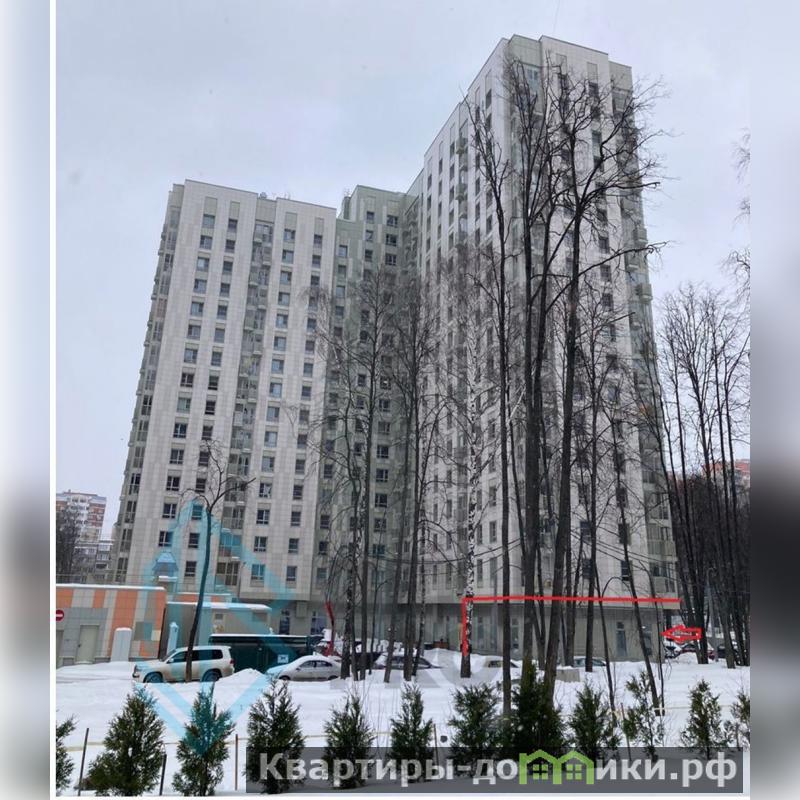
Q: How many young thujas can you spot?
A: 12